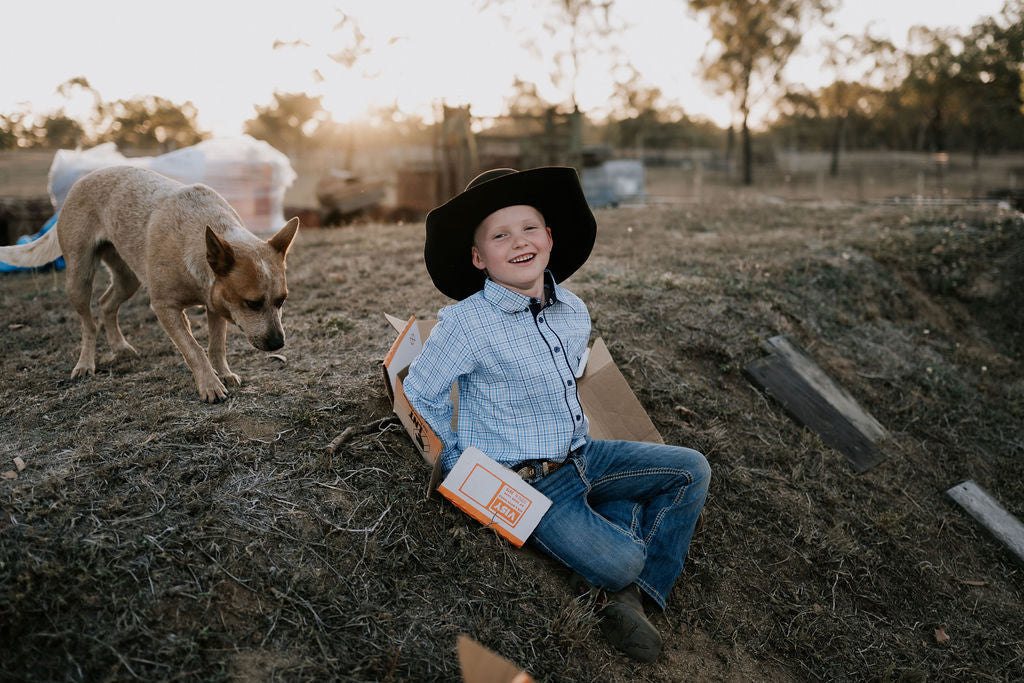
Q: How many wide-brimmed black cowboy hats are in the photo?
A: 1